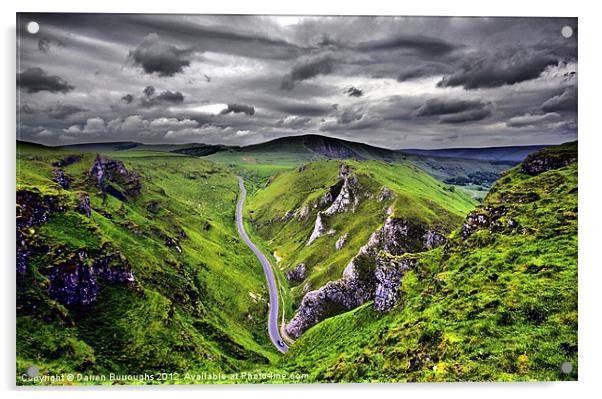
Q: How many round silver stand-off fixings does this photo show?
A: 4